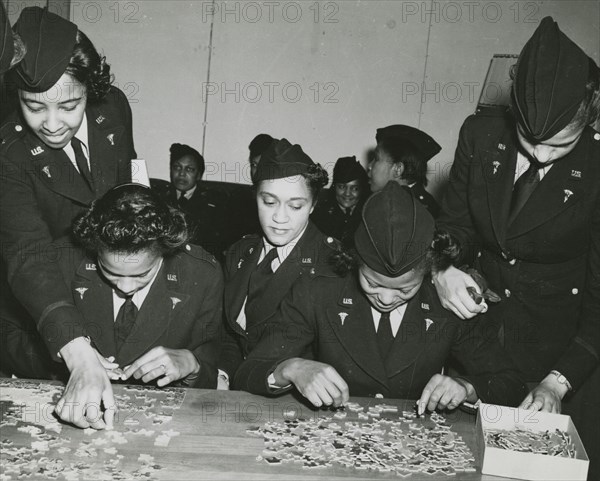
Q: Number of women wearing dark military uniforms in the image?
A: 9